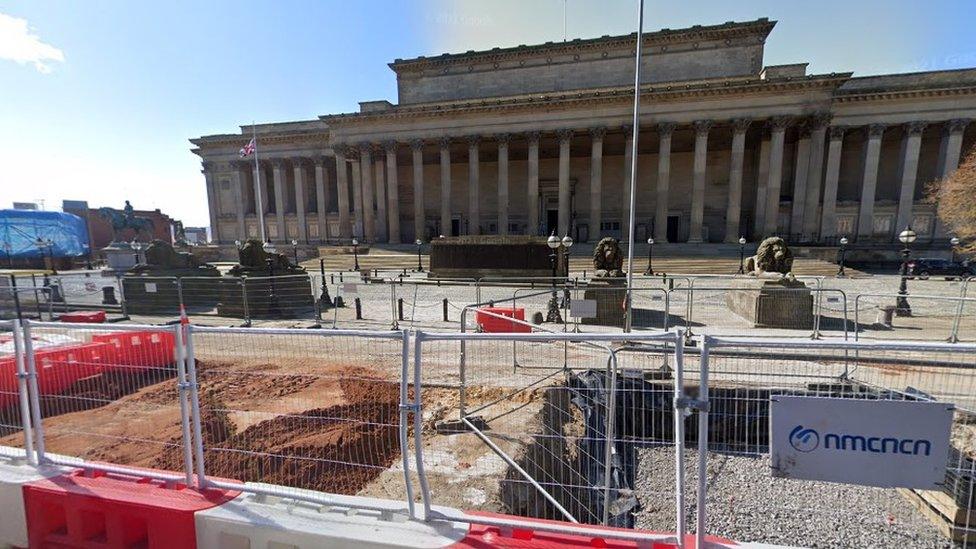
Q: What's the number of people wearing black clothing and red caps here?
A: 0